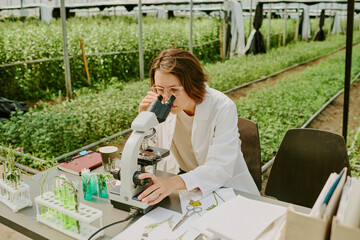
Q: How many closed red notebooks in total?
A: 1